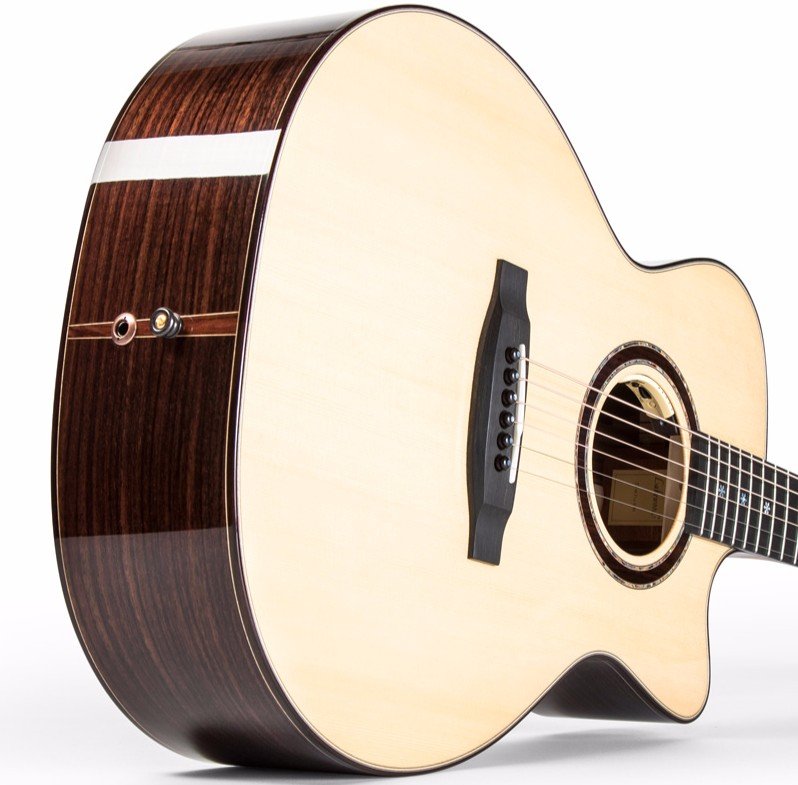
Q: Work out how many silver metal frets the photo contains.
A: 9